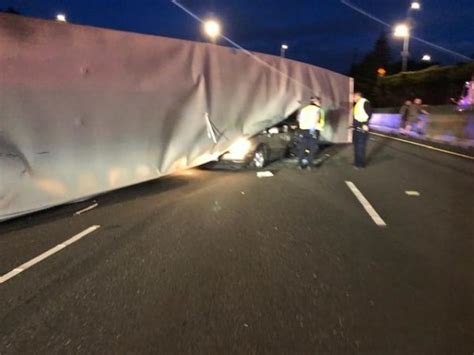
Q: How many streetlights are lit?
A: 6